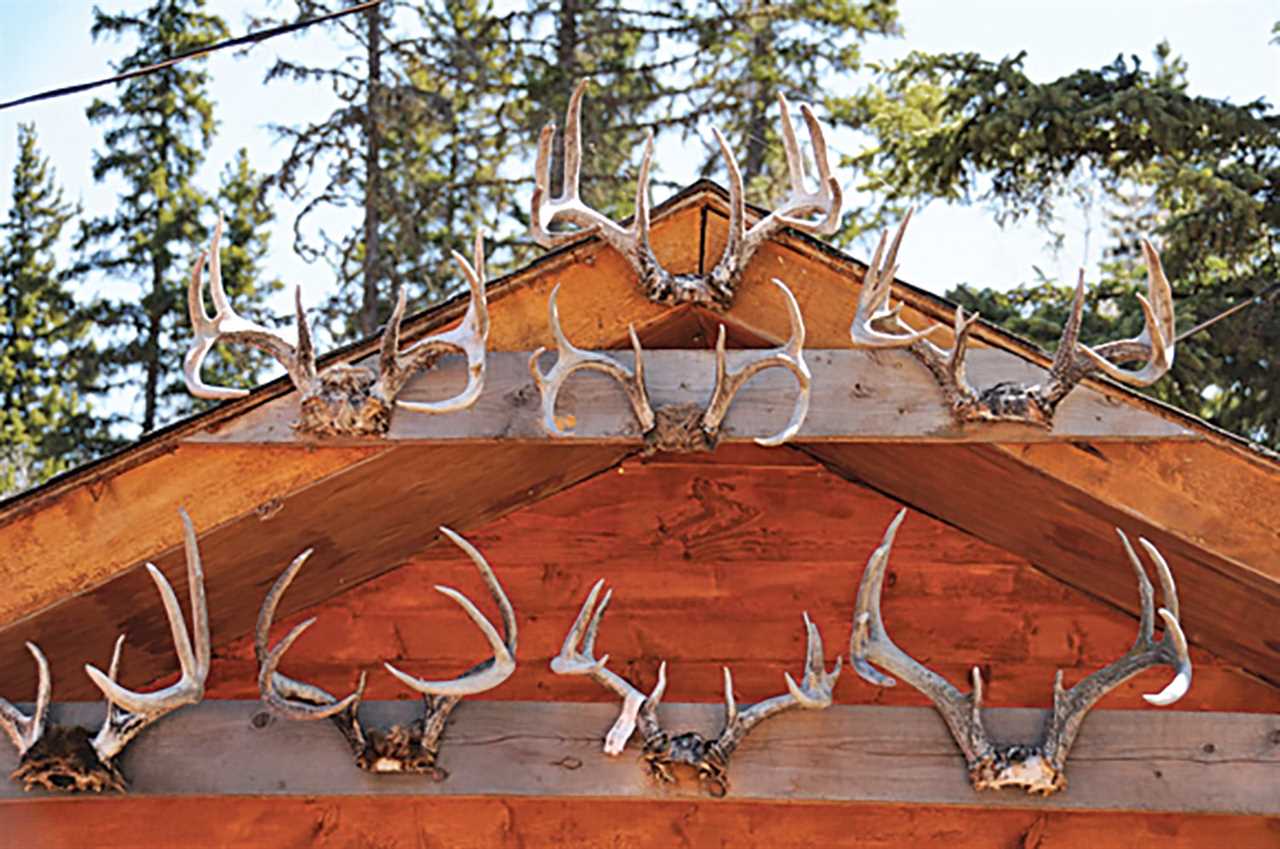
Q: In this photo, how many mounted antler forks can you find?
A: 8